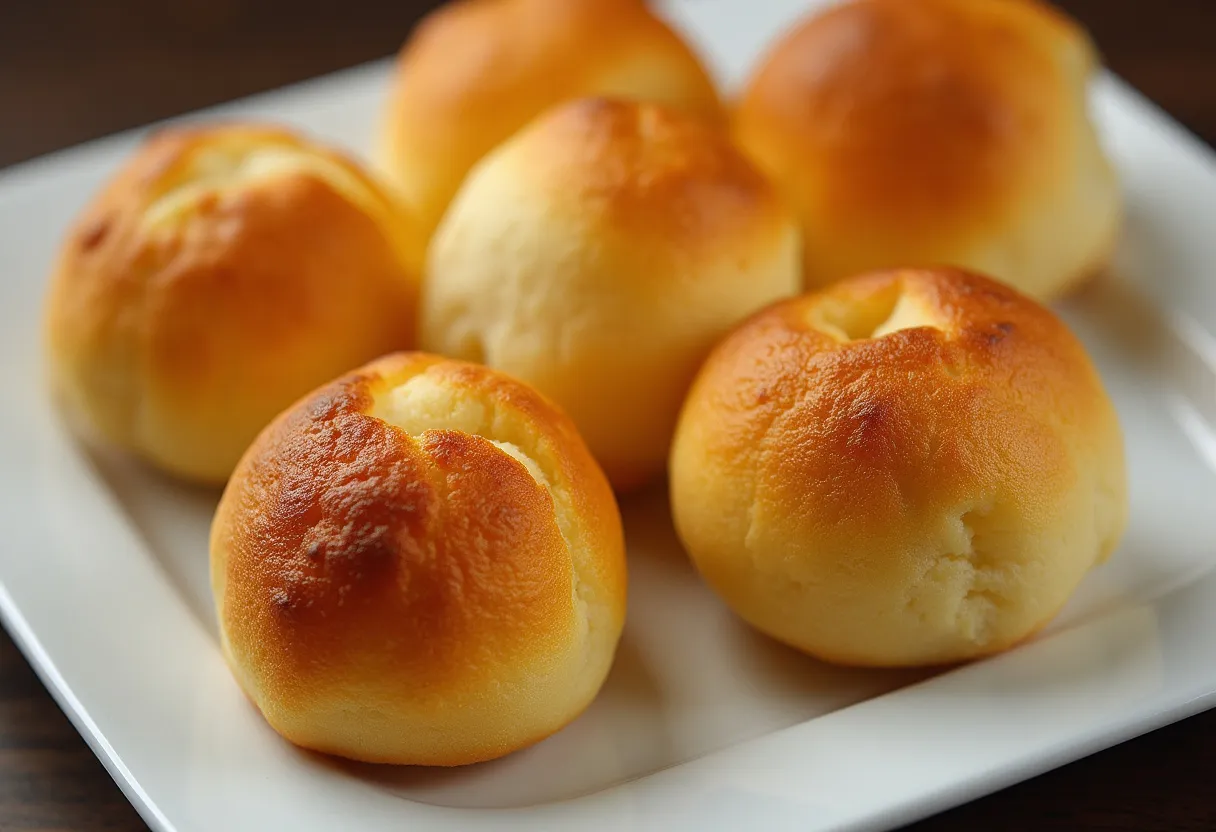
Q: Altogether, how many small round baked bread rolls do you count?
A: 6